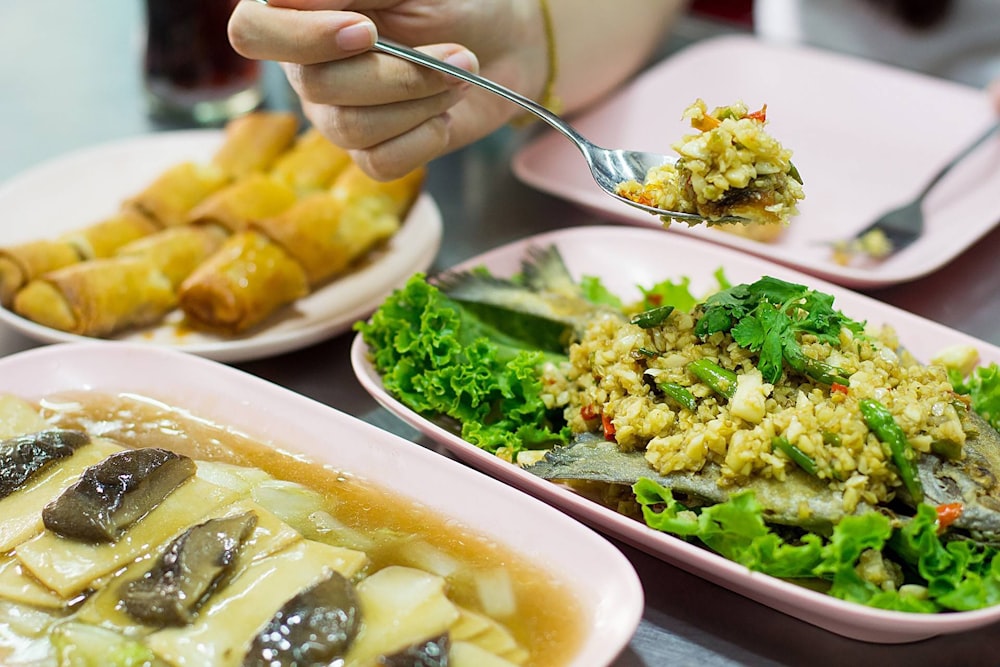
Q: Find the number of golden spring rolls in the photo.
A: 11